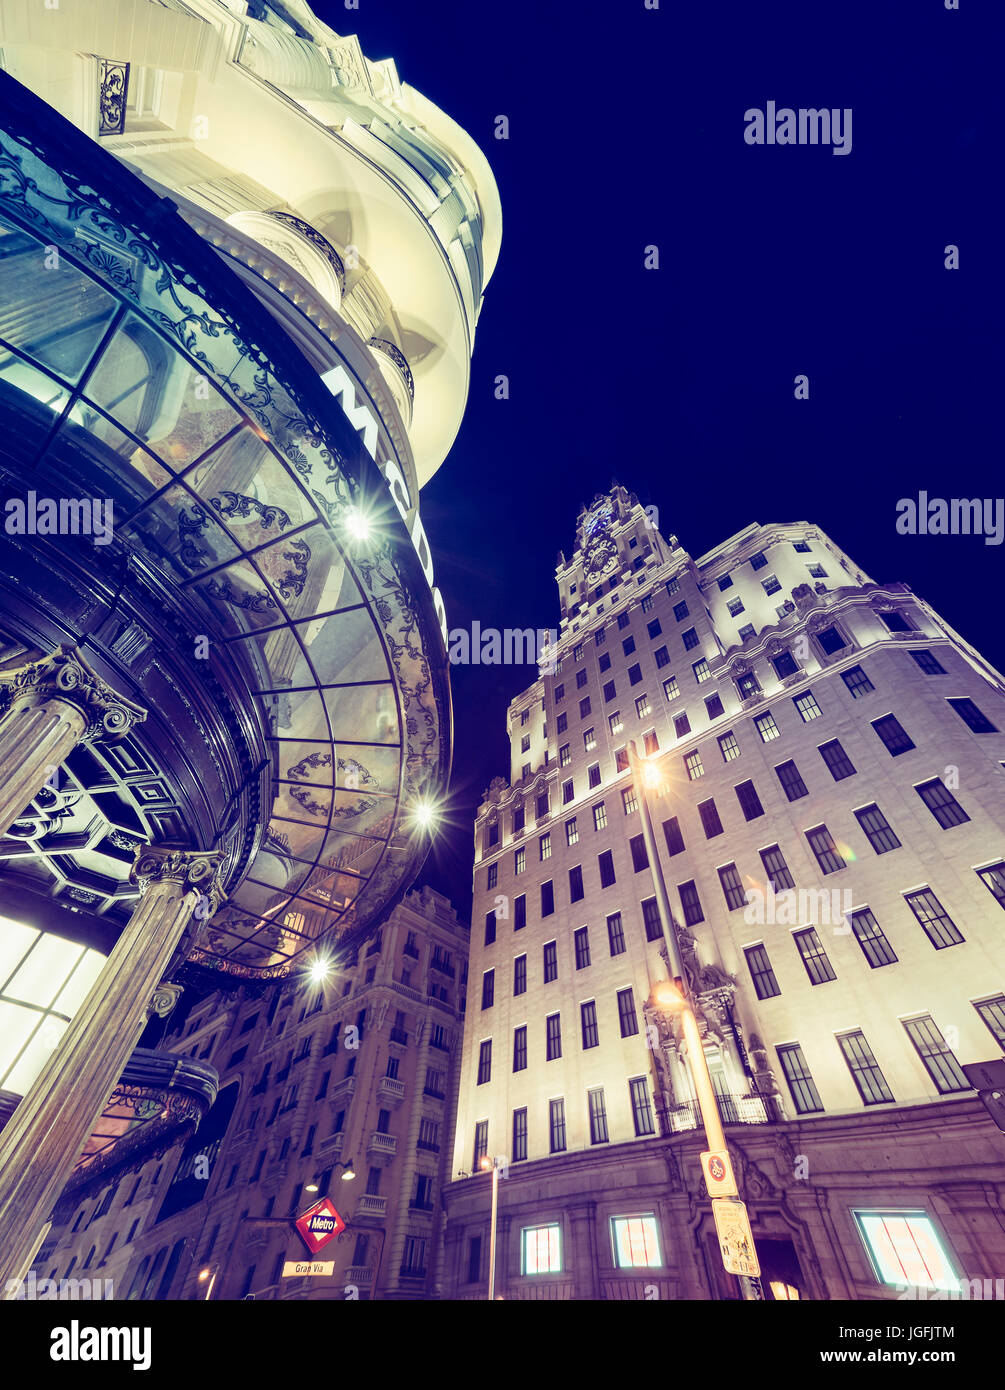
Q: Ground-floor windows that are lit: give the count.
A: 3